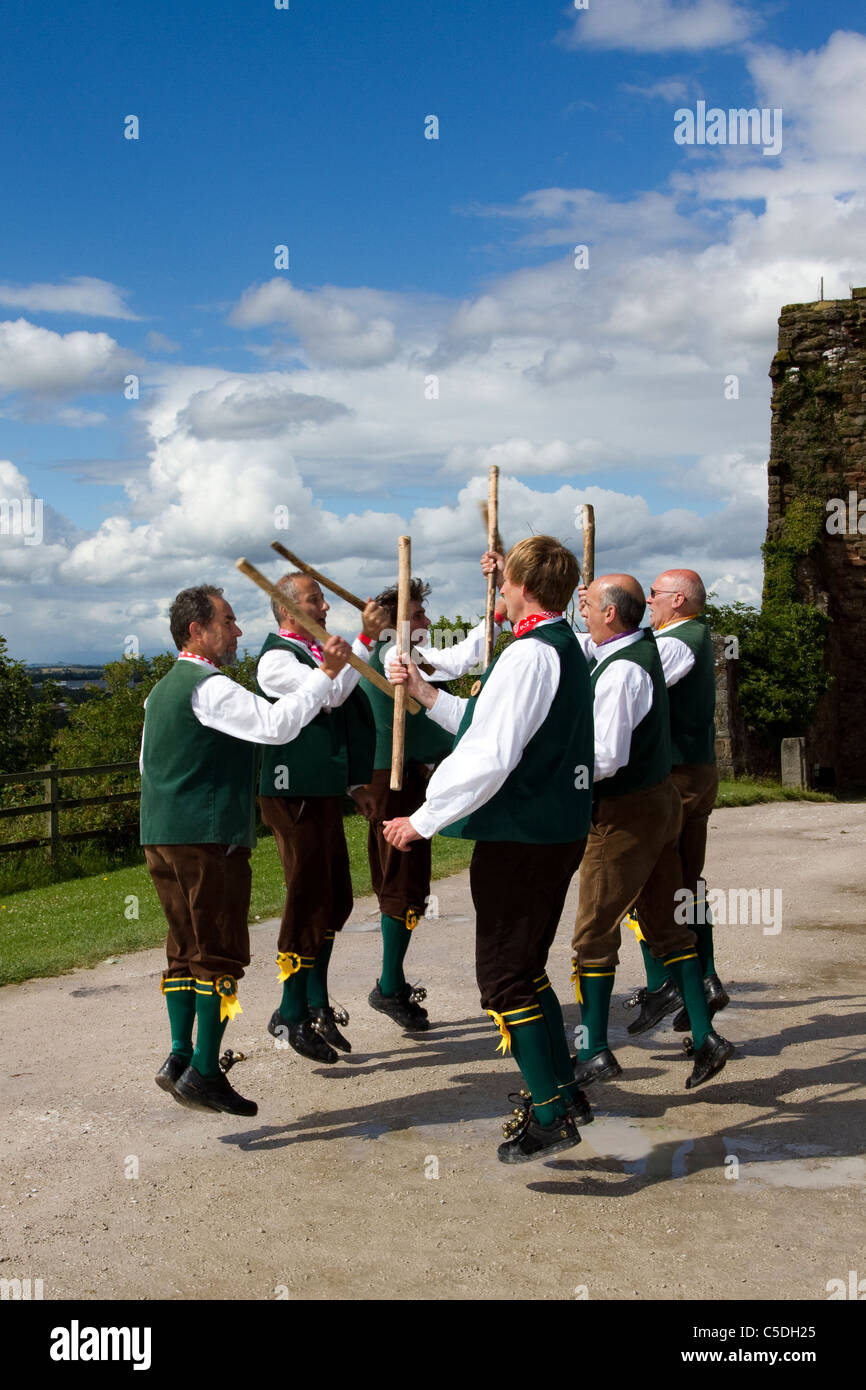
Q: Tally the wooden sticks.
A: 6